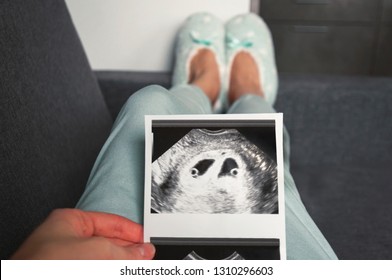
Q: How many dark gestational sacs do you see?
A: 2